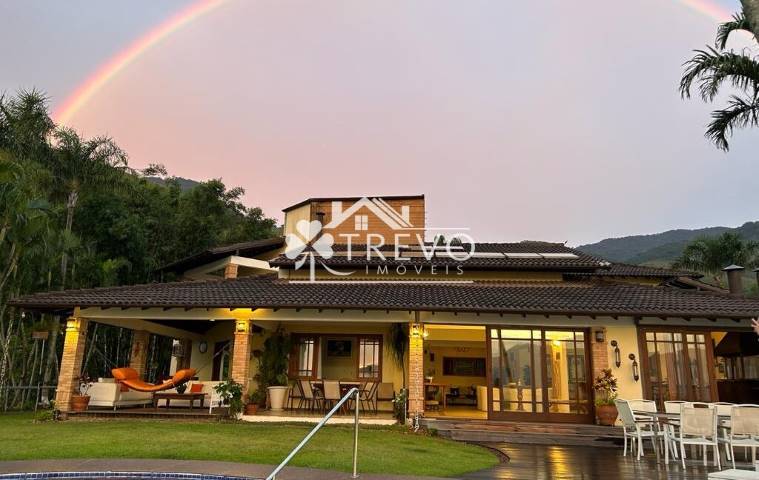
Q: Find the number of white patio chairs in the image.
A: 6